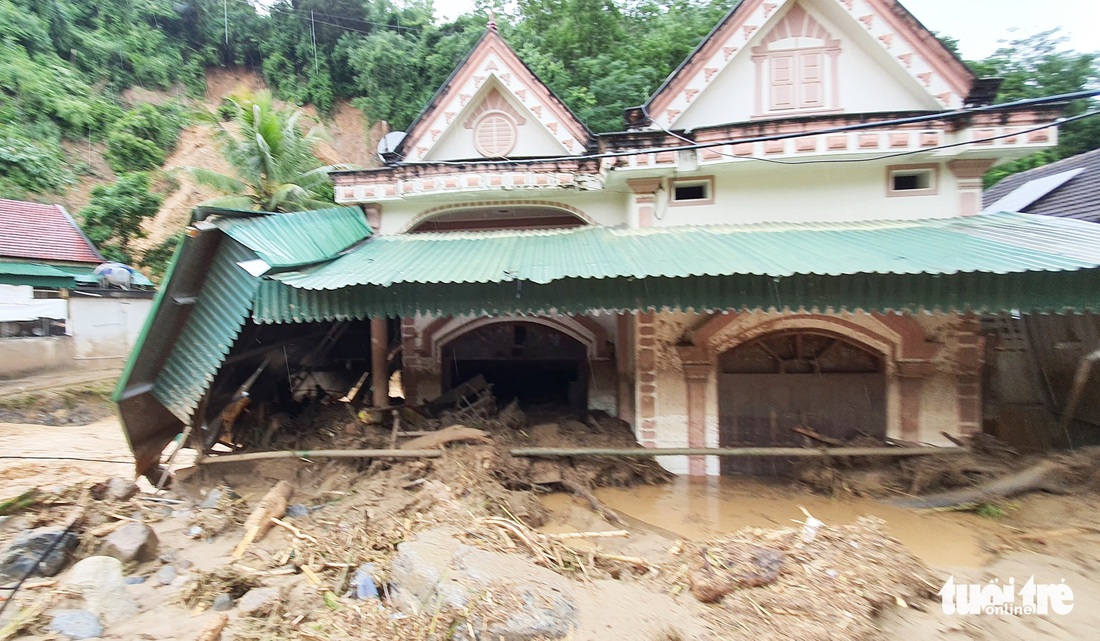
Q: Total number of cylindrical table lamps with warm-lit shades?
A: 0